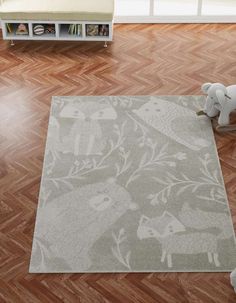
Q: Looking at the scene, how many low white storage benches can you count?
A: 1